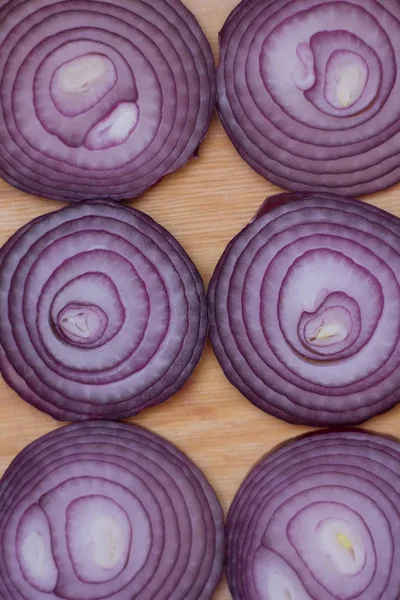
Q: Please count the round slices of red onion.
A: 6